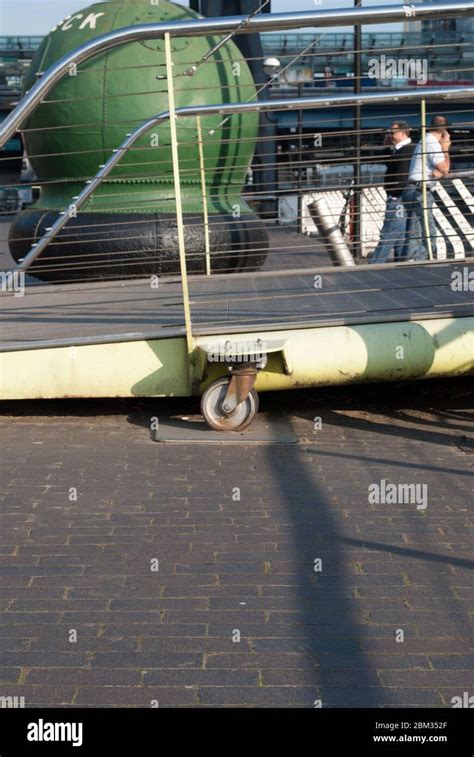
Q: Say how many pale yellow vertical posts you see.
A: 3